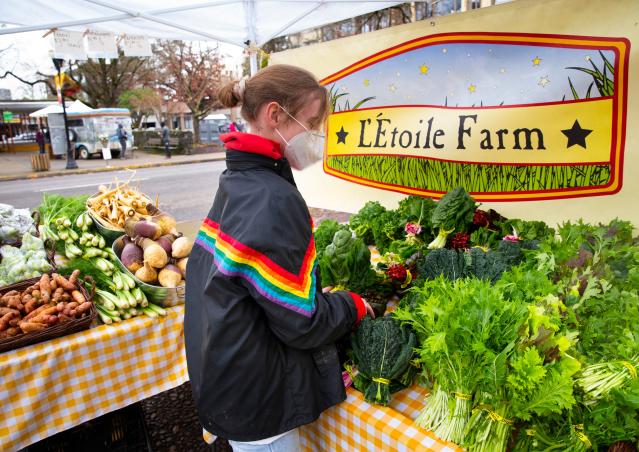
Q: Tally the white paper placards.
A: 3